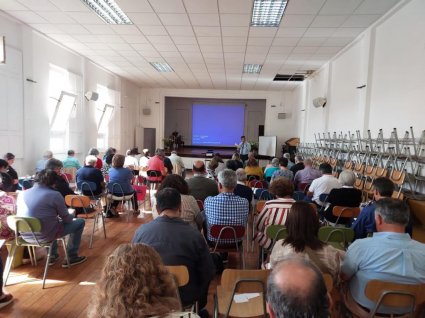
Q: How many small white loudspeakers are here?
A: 4